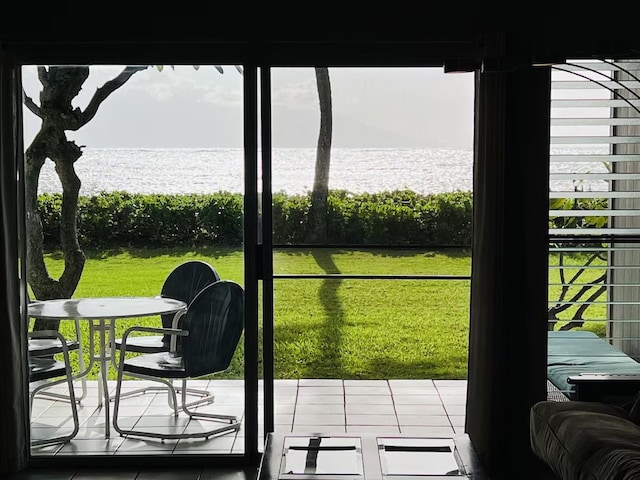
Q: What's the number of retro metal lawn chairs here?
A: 4